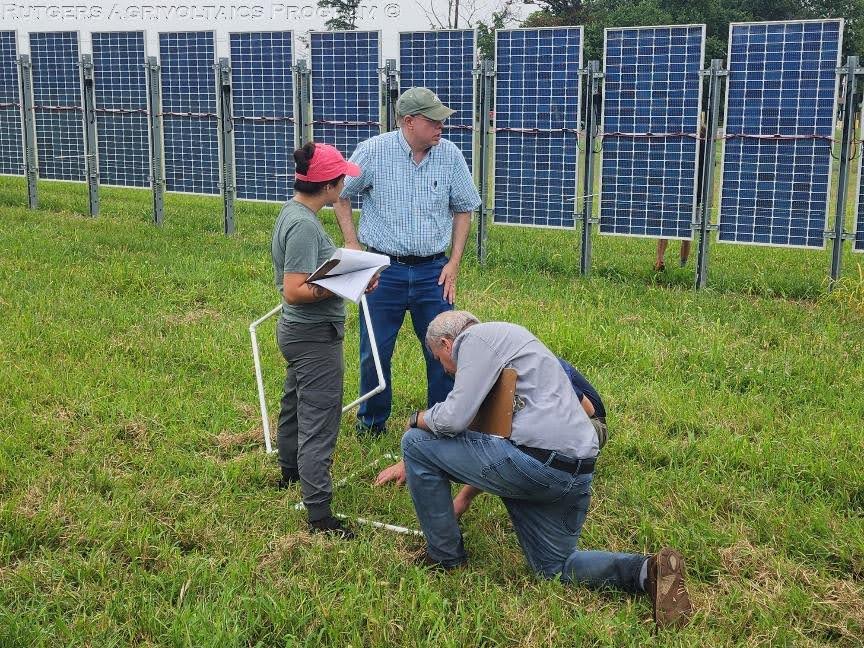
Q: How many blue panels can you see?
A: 11